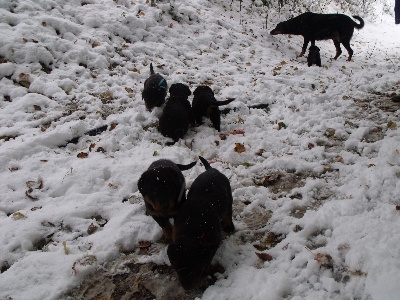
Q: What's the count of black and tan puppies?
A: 6